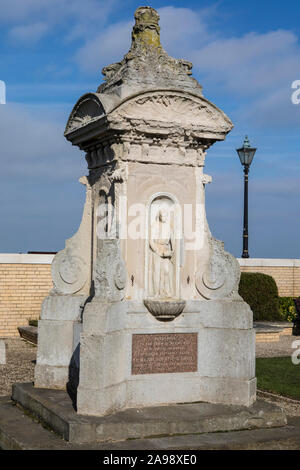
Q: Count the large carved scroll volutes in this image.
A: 3